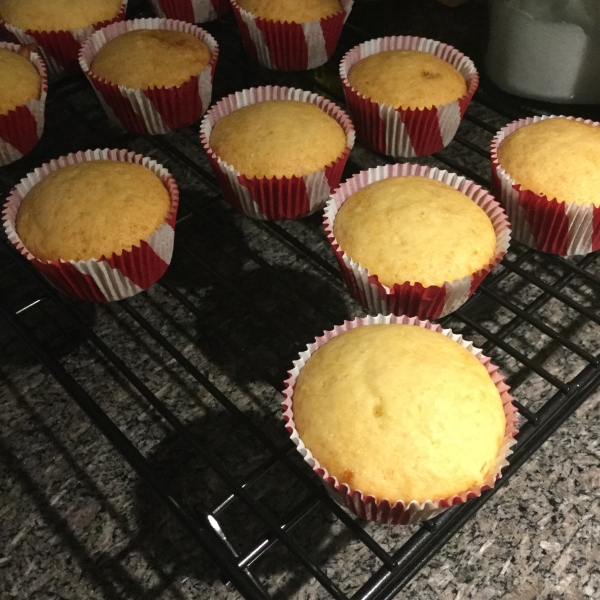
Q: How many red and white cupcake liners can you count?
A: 11